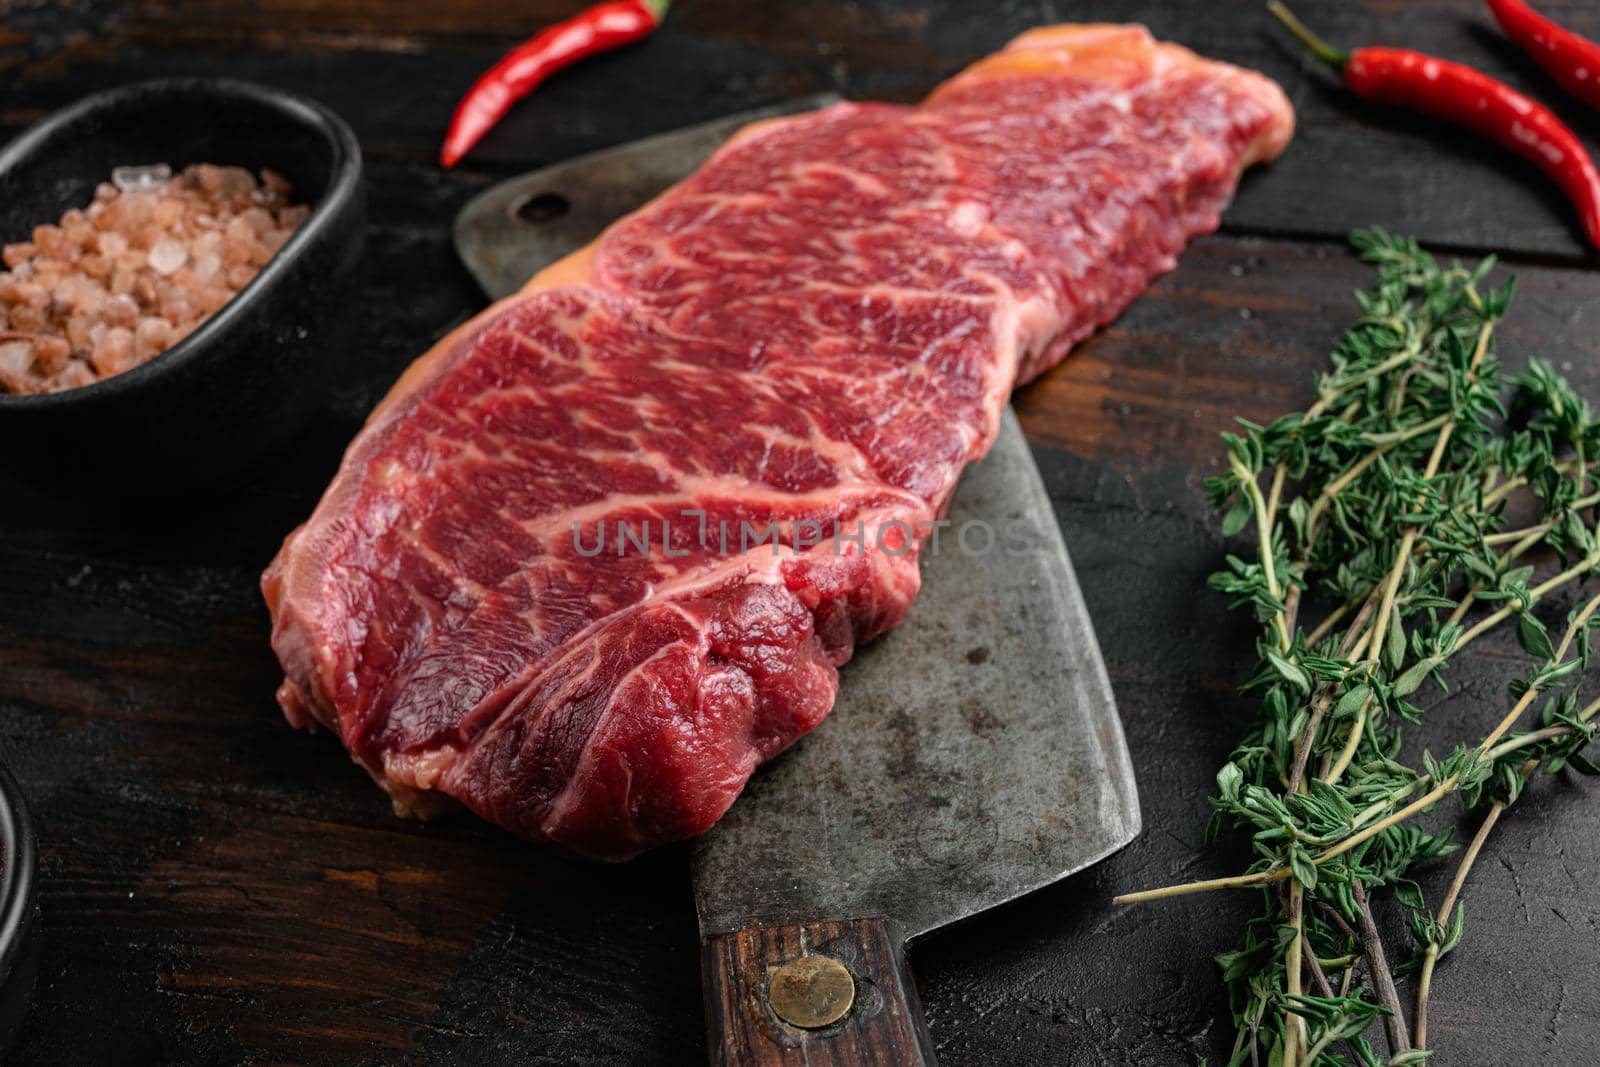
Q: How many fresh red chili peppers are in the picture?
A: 3